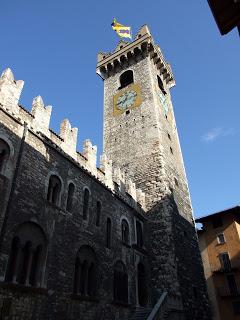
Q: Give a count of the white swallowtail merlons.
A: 8